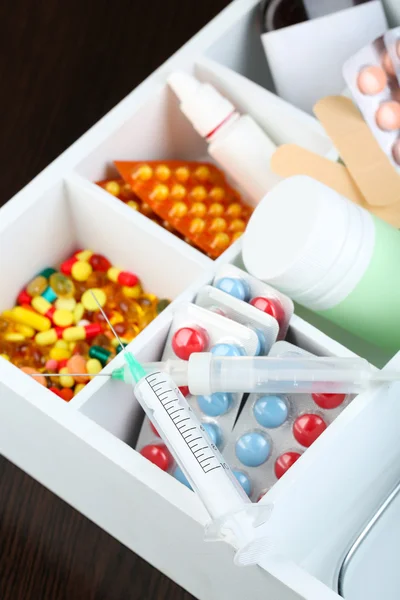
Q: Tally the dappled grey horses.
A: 0